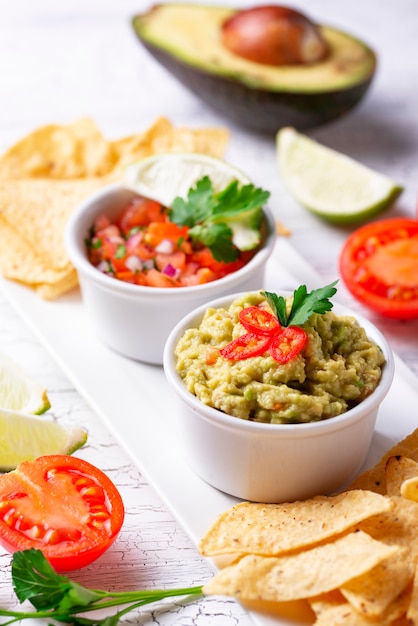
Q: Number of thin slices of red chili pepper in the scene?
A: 3